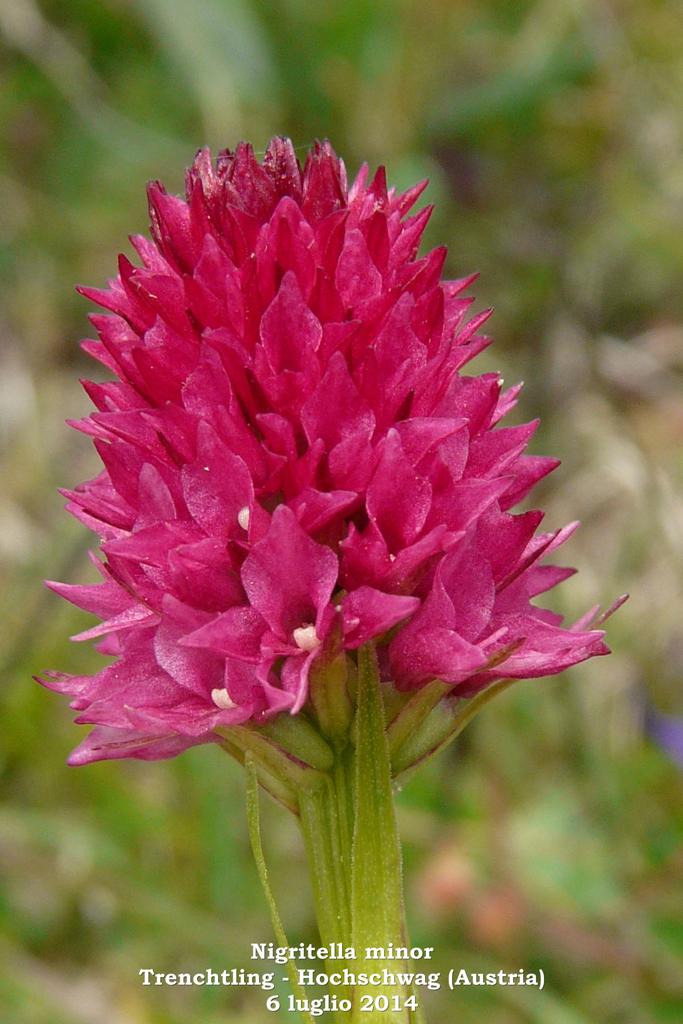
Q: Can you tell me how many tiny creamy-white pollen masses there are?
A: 3